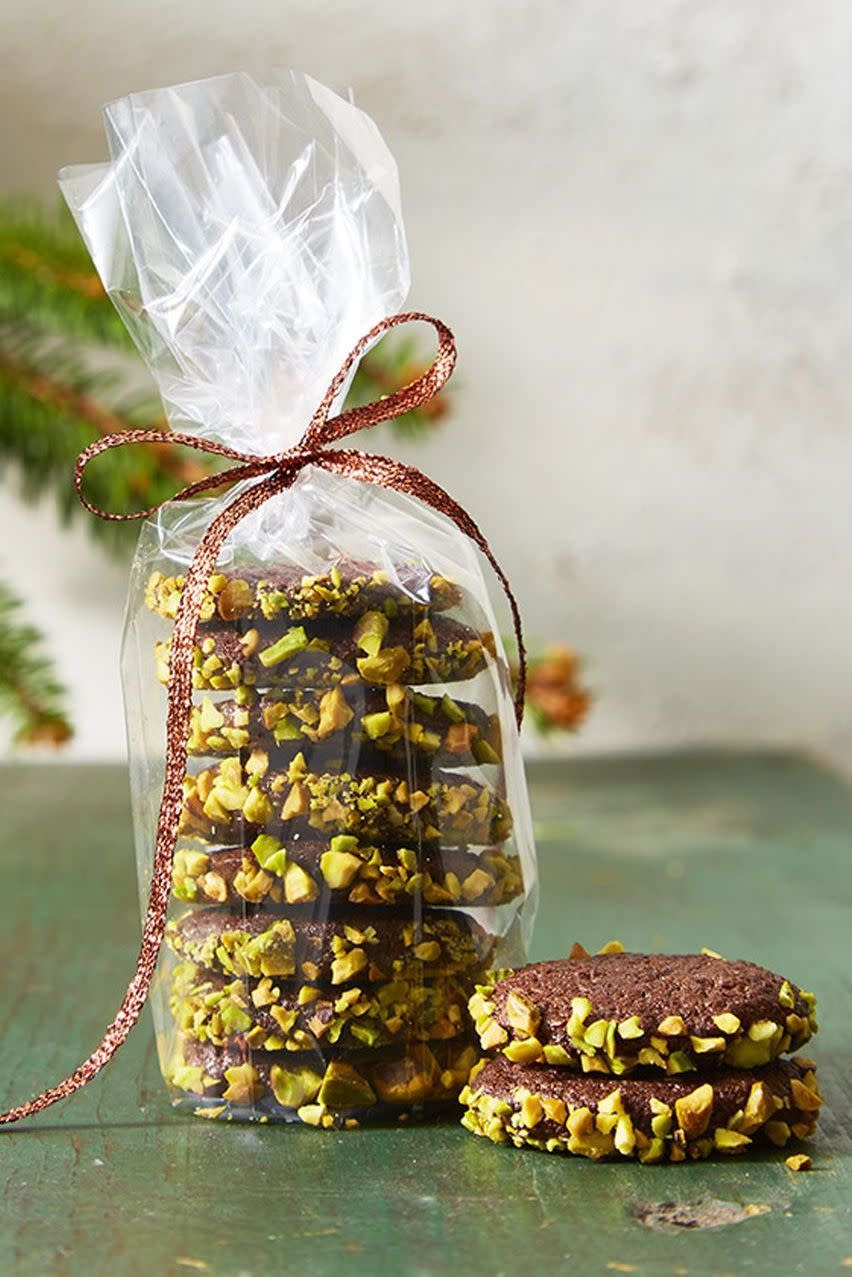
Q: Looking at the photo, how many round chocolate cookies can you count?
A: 10